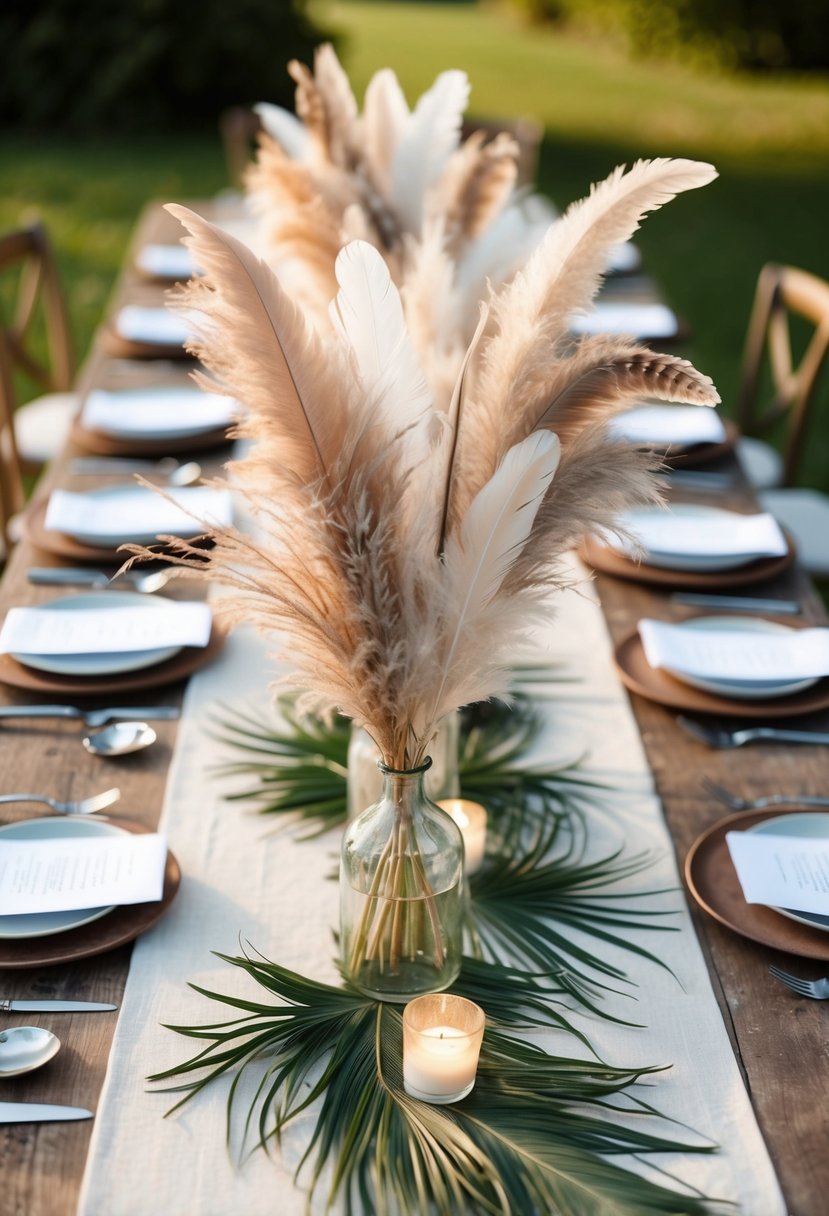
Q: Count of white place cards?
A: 12